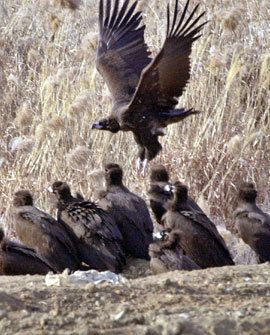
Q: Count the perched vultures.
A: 8